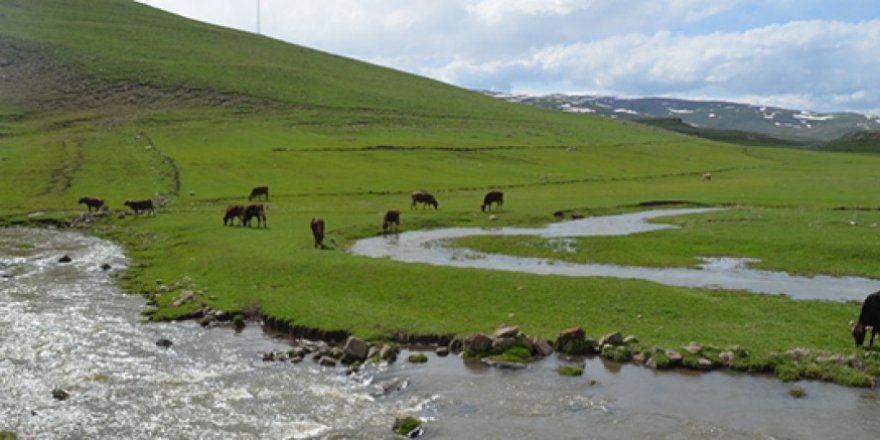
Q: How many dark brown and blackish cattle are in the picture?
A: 10